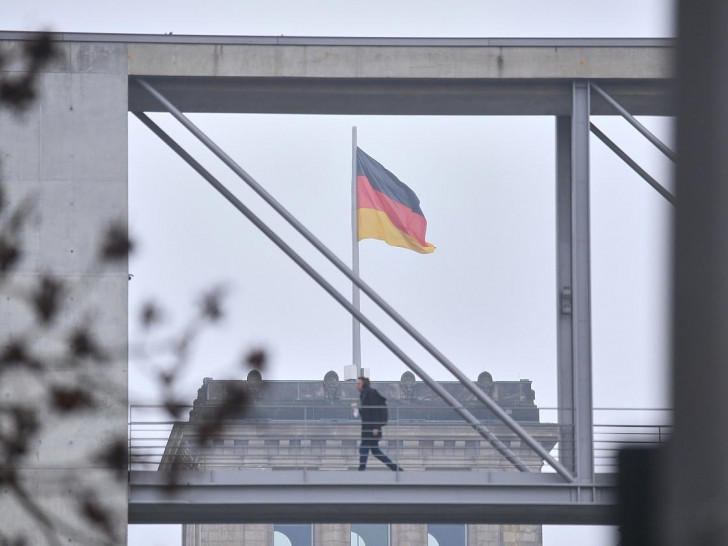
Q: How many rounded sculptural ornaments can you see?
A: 4